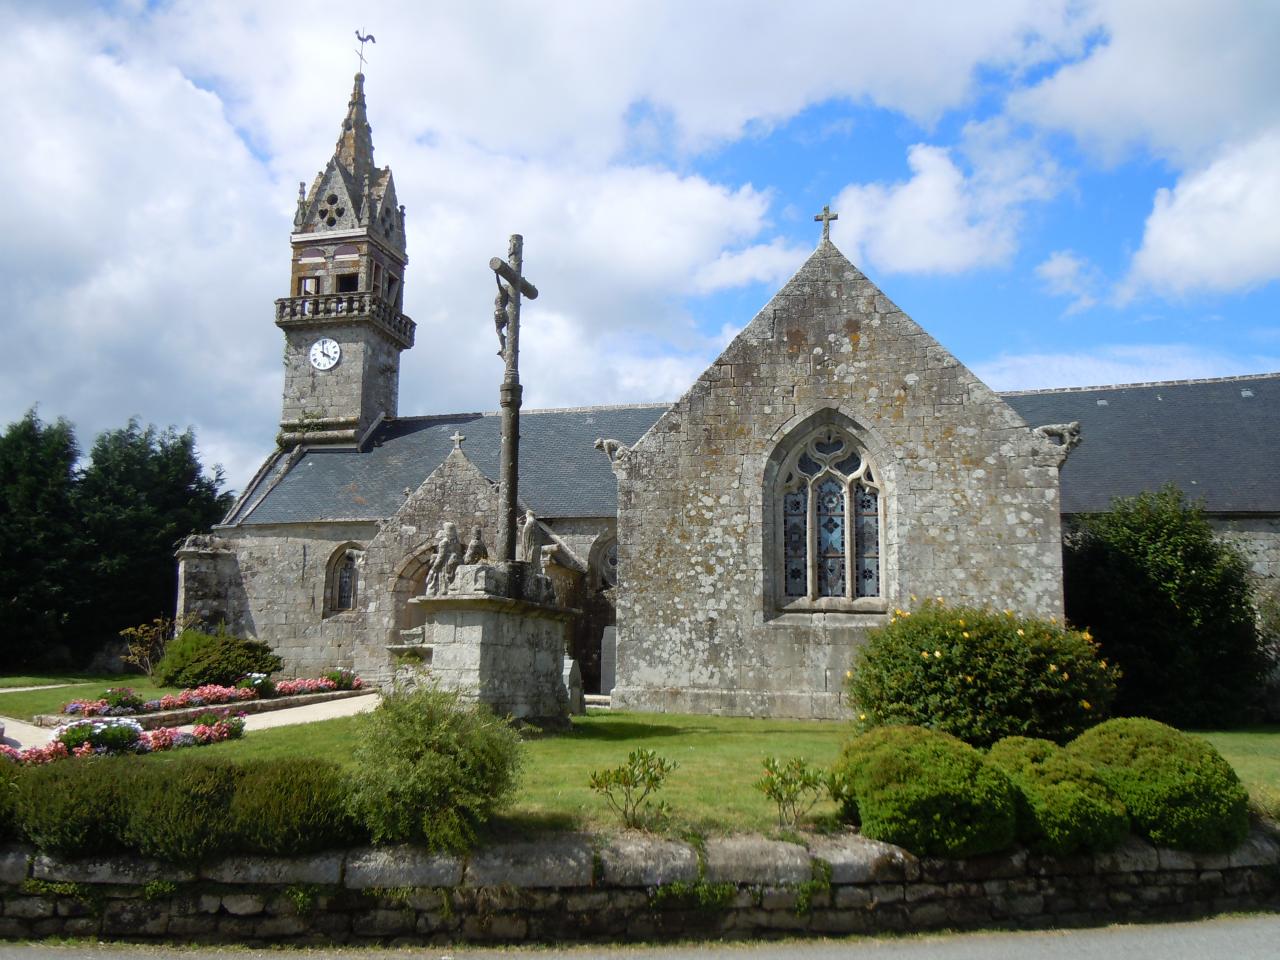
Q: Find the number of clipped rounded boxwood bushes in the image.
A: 3